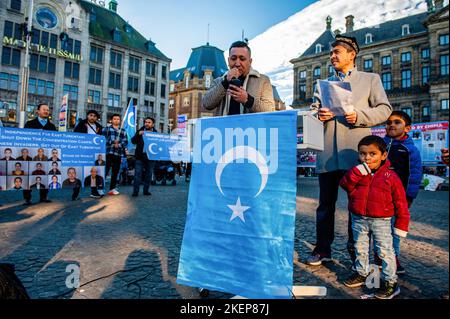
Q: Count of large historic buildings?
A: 3